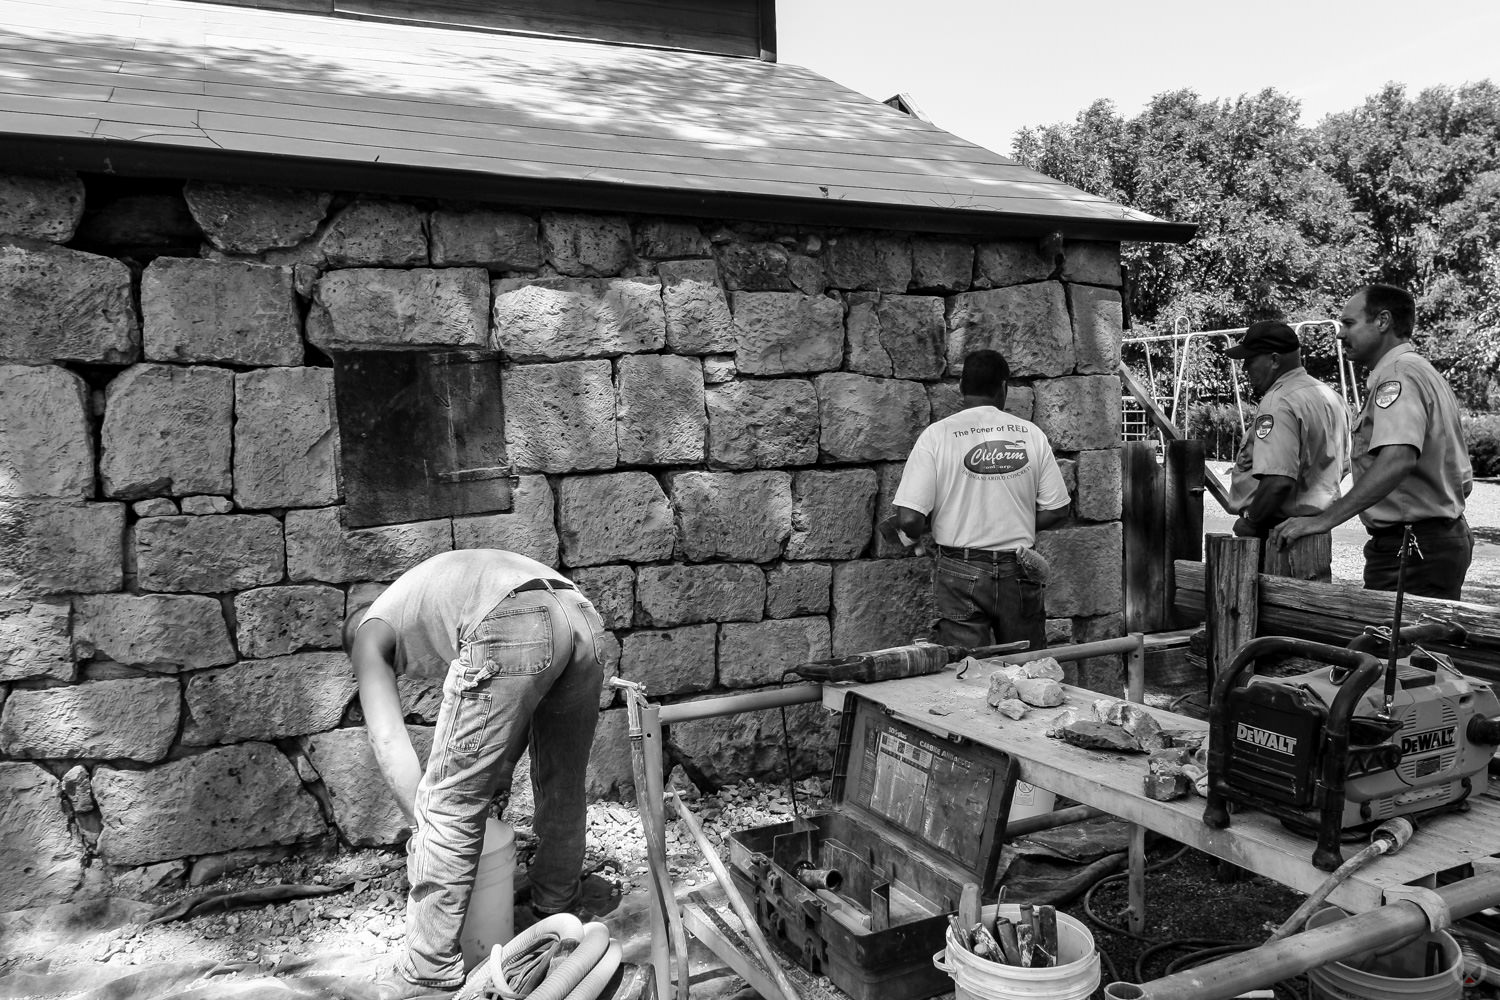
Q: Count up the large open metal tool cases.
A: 1